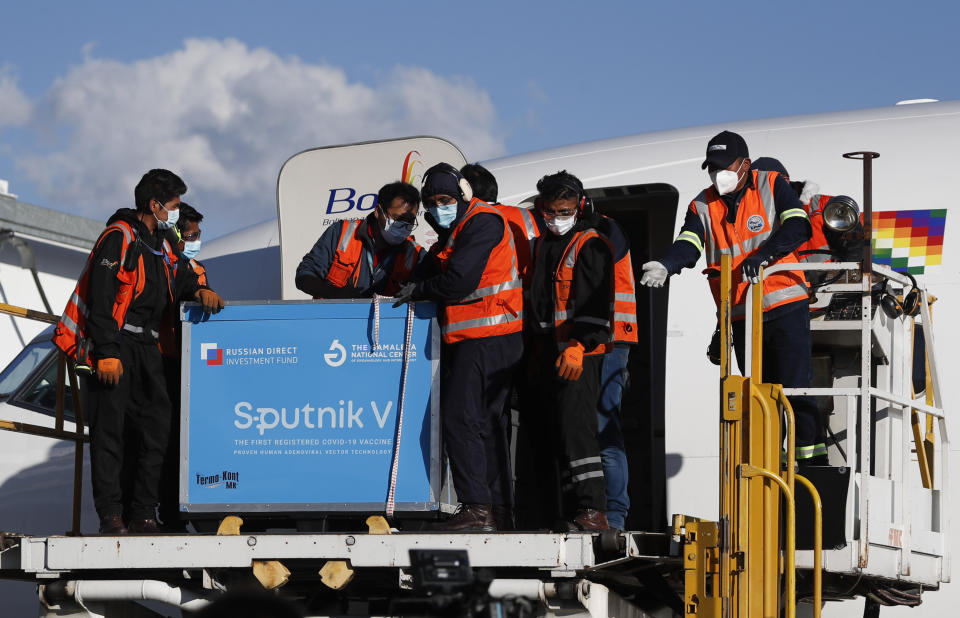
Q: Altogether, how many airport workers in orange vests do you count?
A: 9